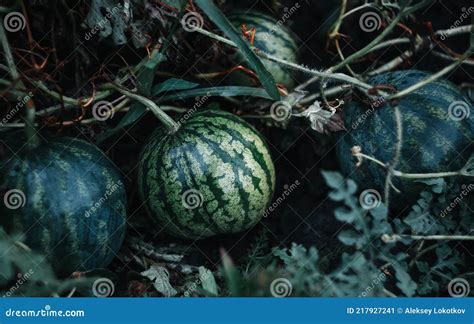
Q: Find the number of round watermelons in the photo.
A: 4